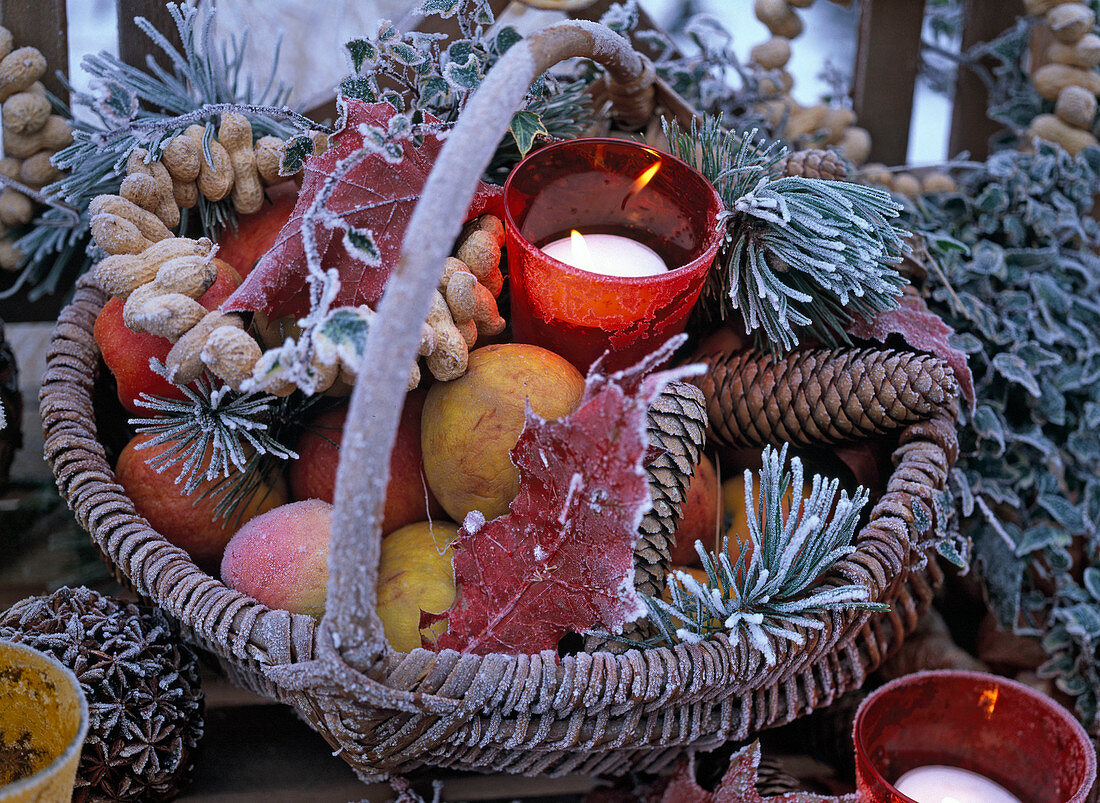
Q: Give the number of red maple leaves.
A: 4